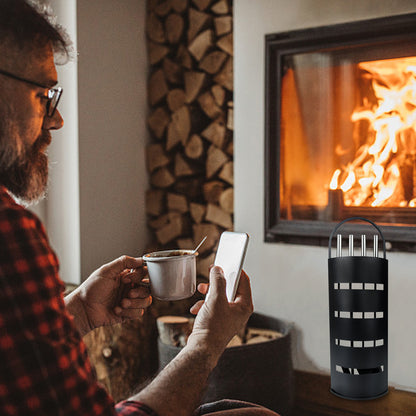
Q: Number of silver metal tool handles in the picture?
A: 4